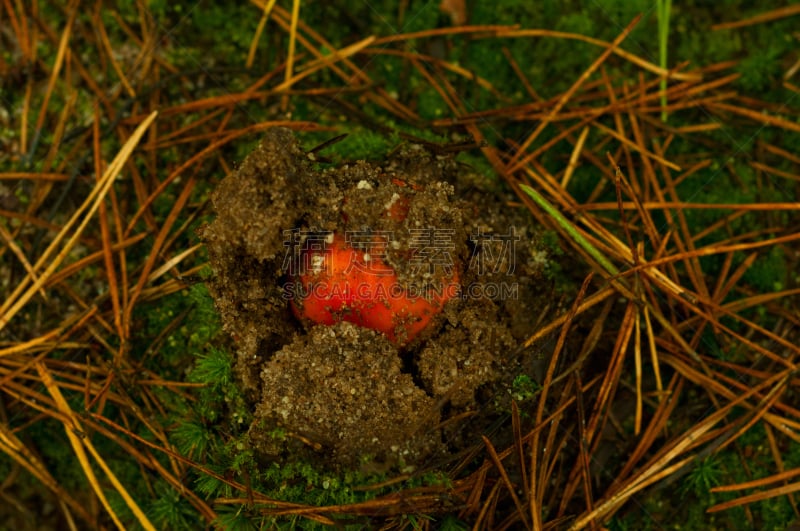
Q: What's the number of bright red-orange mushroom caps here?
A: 1